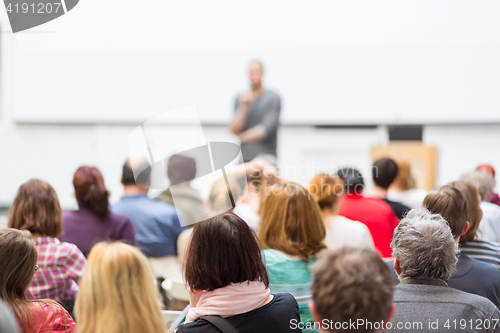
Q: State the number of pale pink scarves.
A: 1